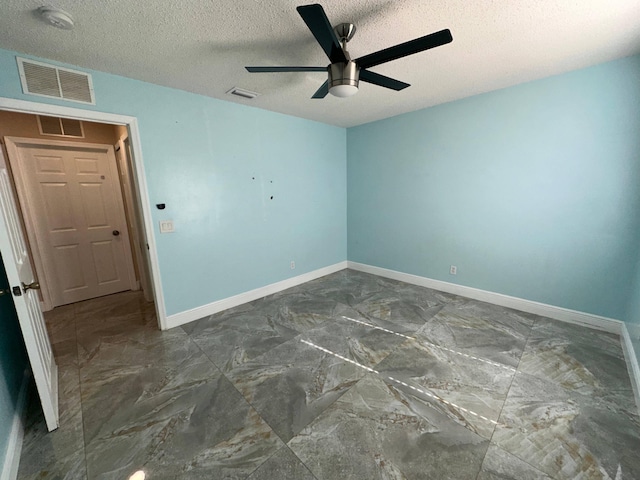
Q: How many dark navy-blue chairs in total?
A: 0